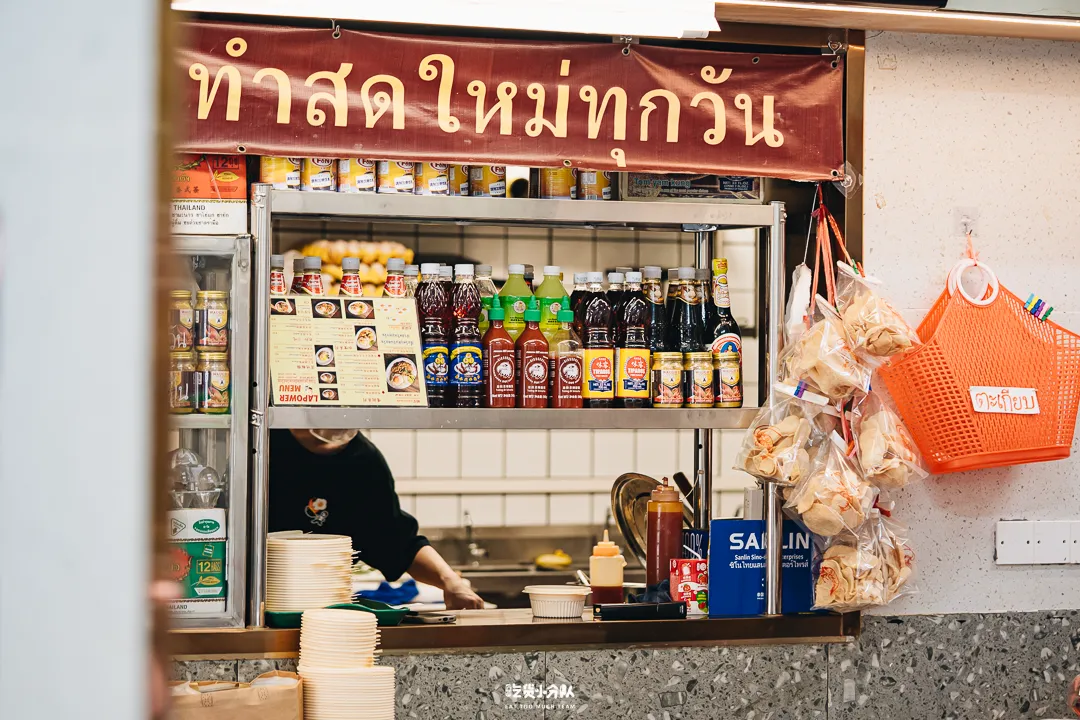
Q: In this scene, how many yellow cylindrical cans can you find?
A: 9